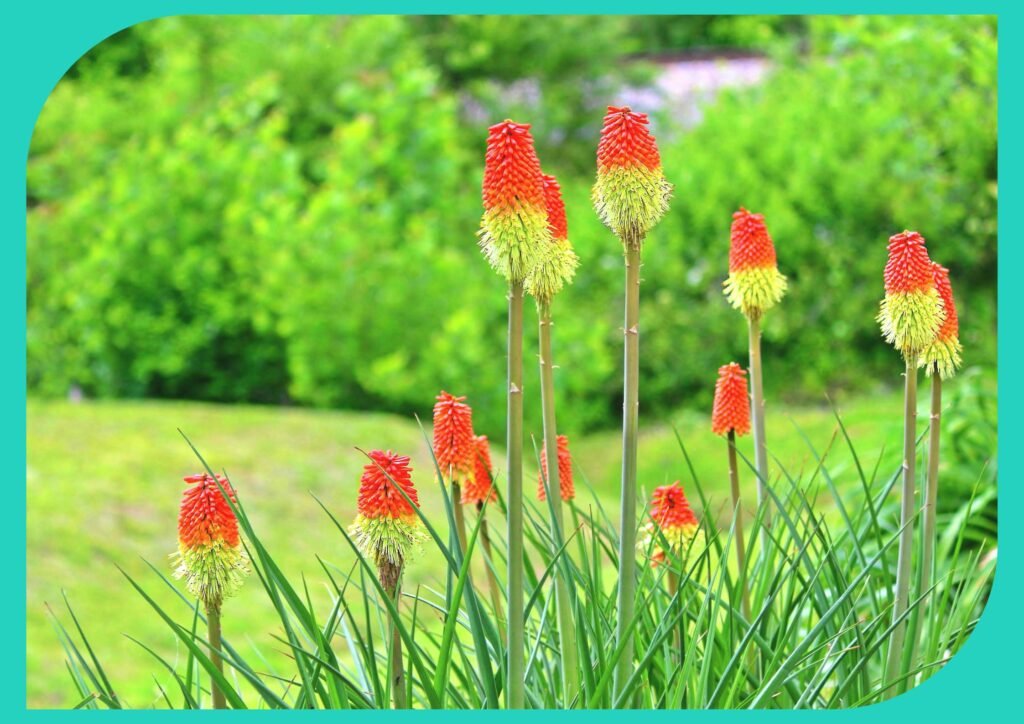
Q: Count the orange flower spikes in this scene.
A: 13